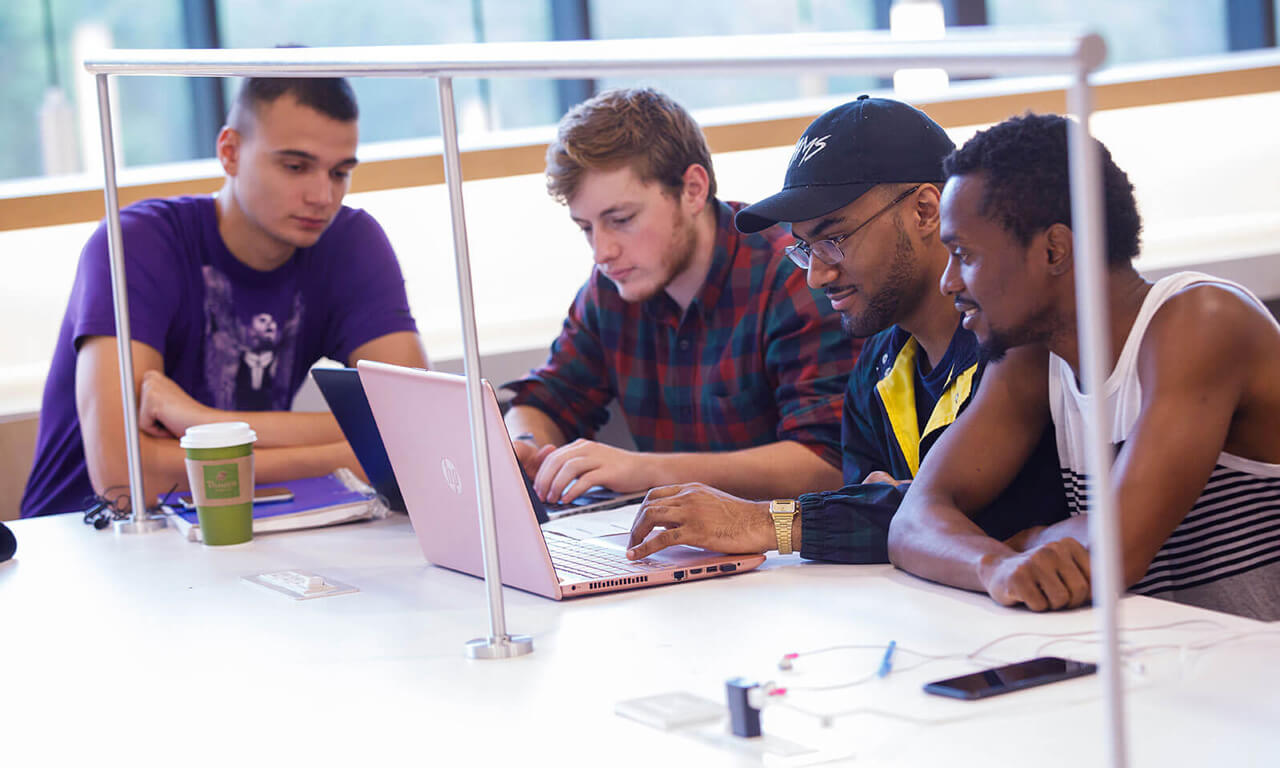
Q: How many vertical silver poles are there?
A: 3